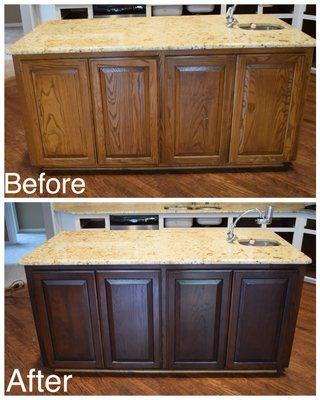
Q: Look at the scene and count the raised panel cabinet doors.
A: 8